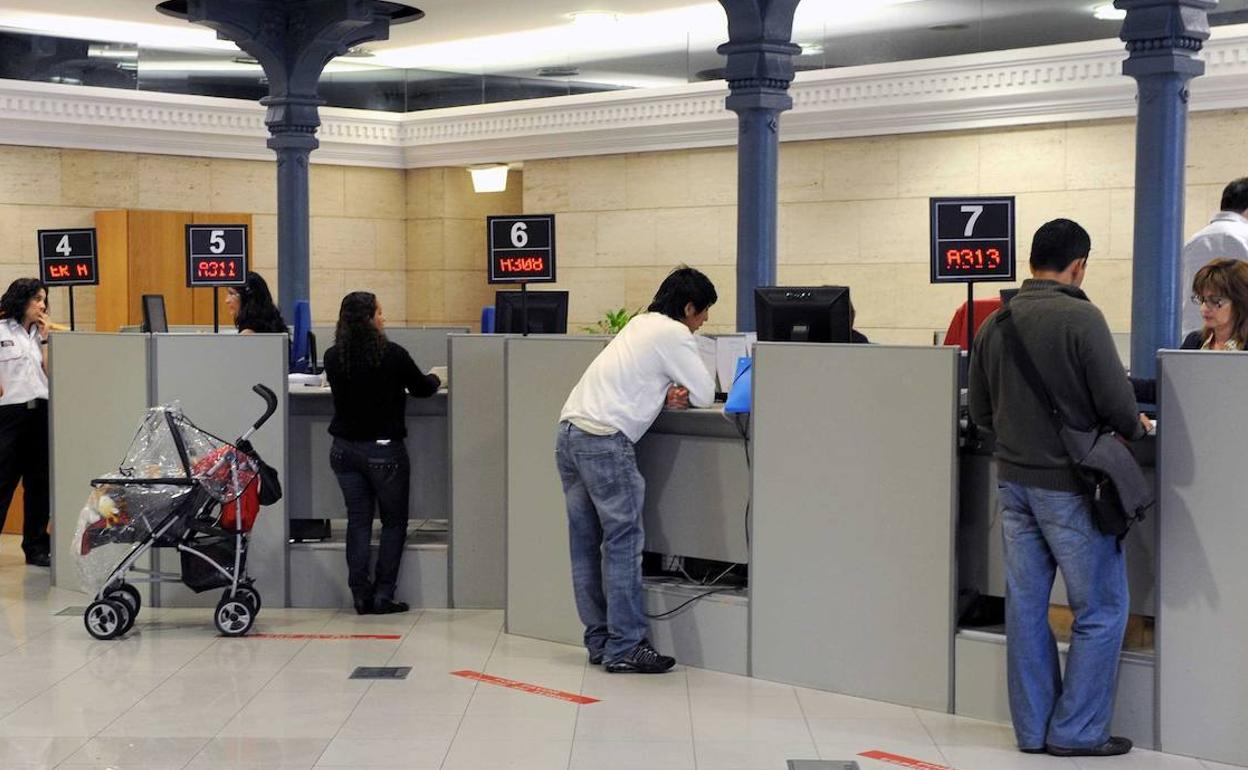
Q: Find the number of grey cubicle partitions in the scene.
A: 6